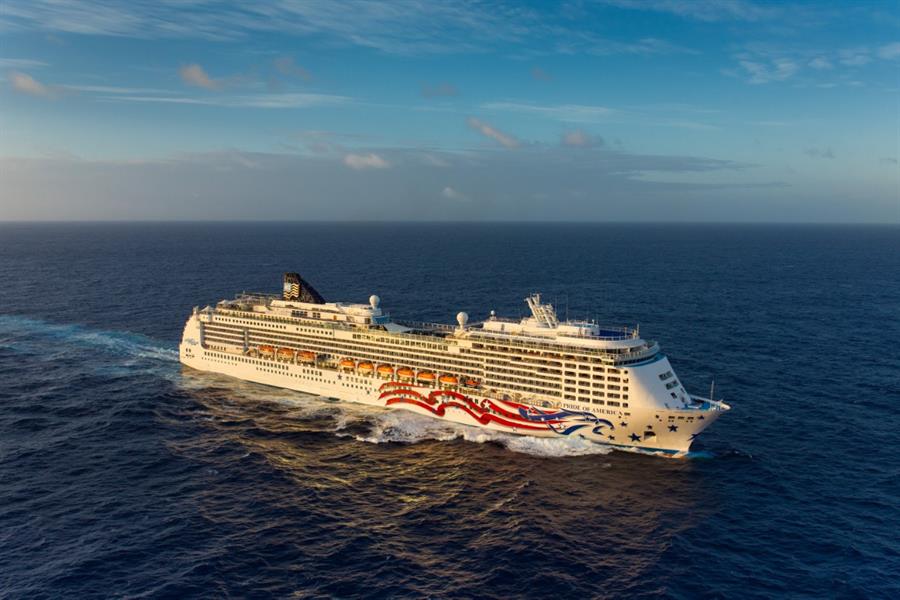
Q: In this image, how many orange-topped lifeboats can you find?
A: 9